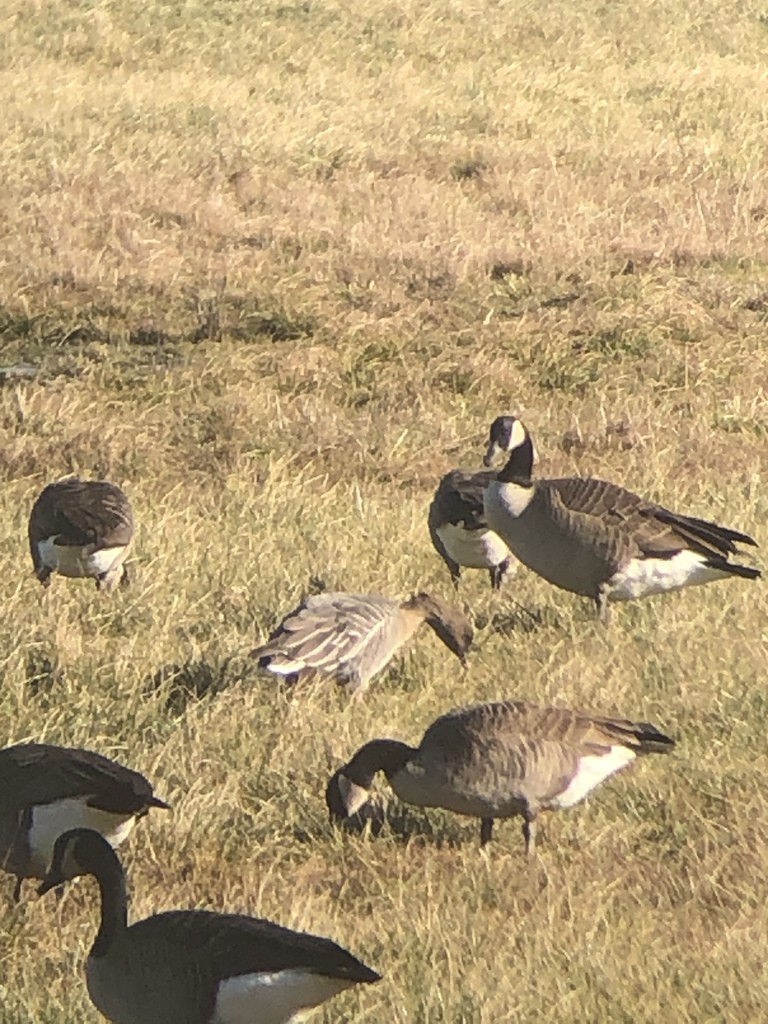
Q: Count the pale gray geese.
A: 1